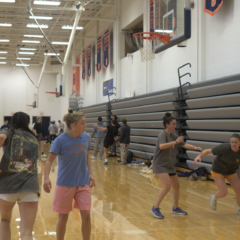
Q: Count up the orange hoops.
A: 3